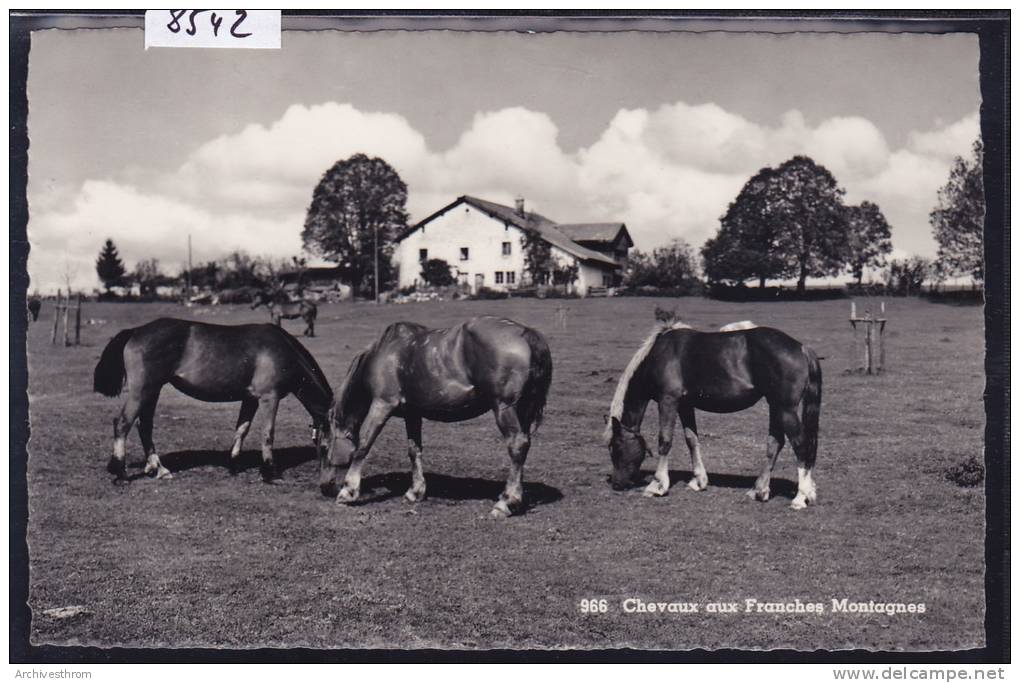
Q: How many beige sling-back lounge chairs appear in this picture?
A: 0